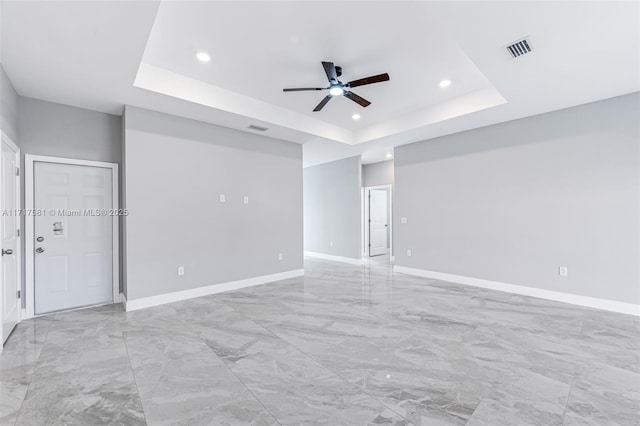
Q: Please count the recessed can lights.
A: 4